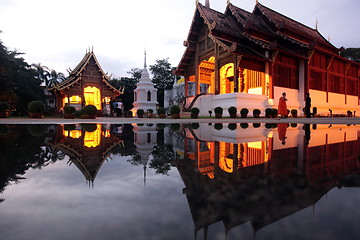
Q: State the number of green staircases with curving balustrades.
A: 0